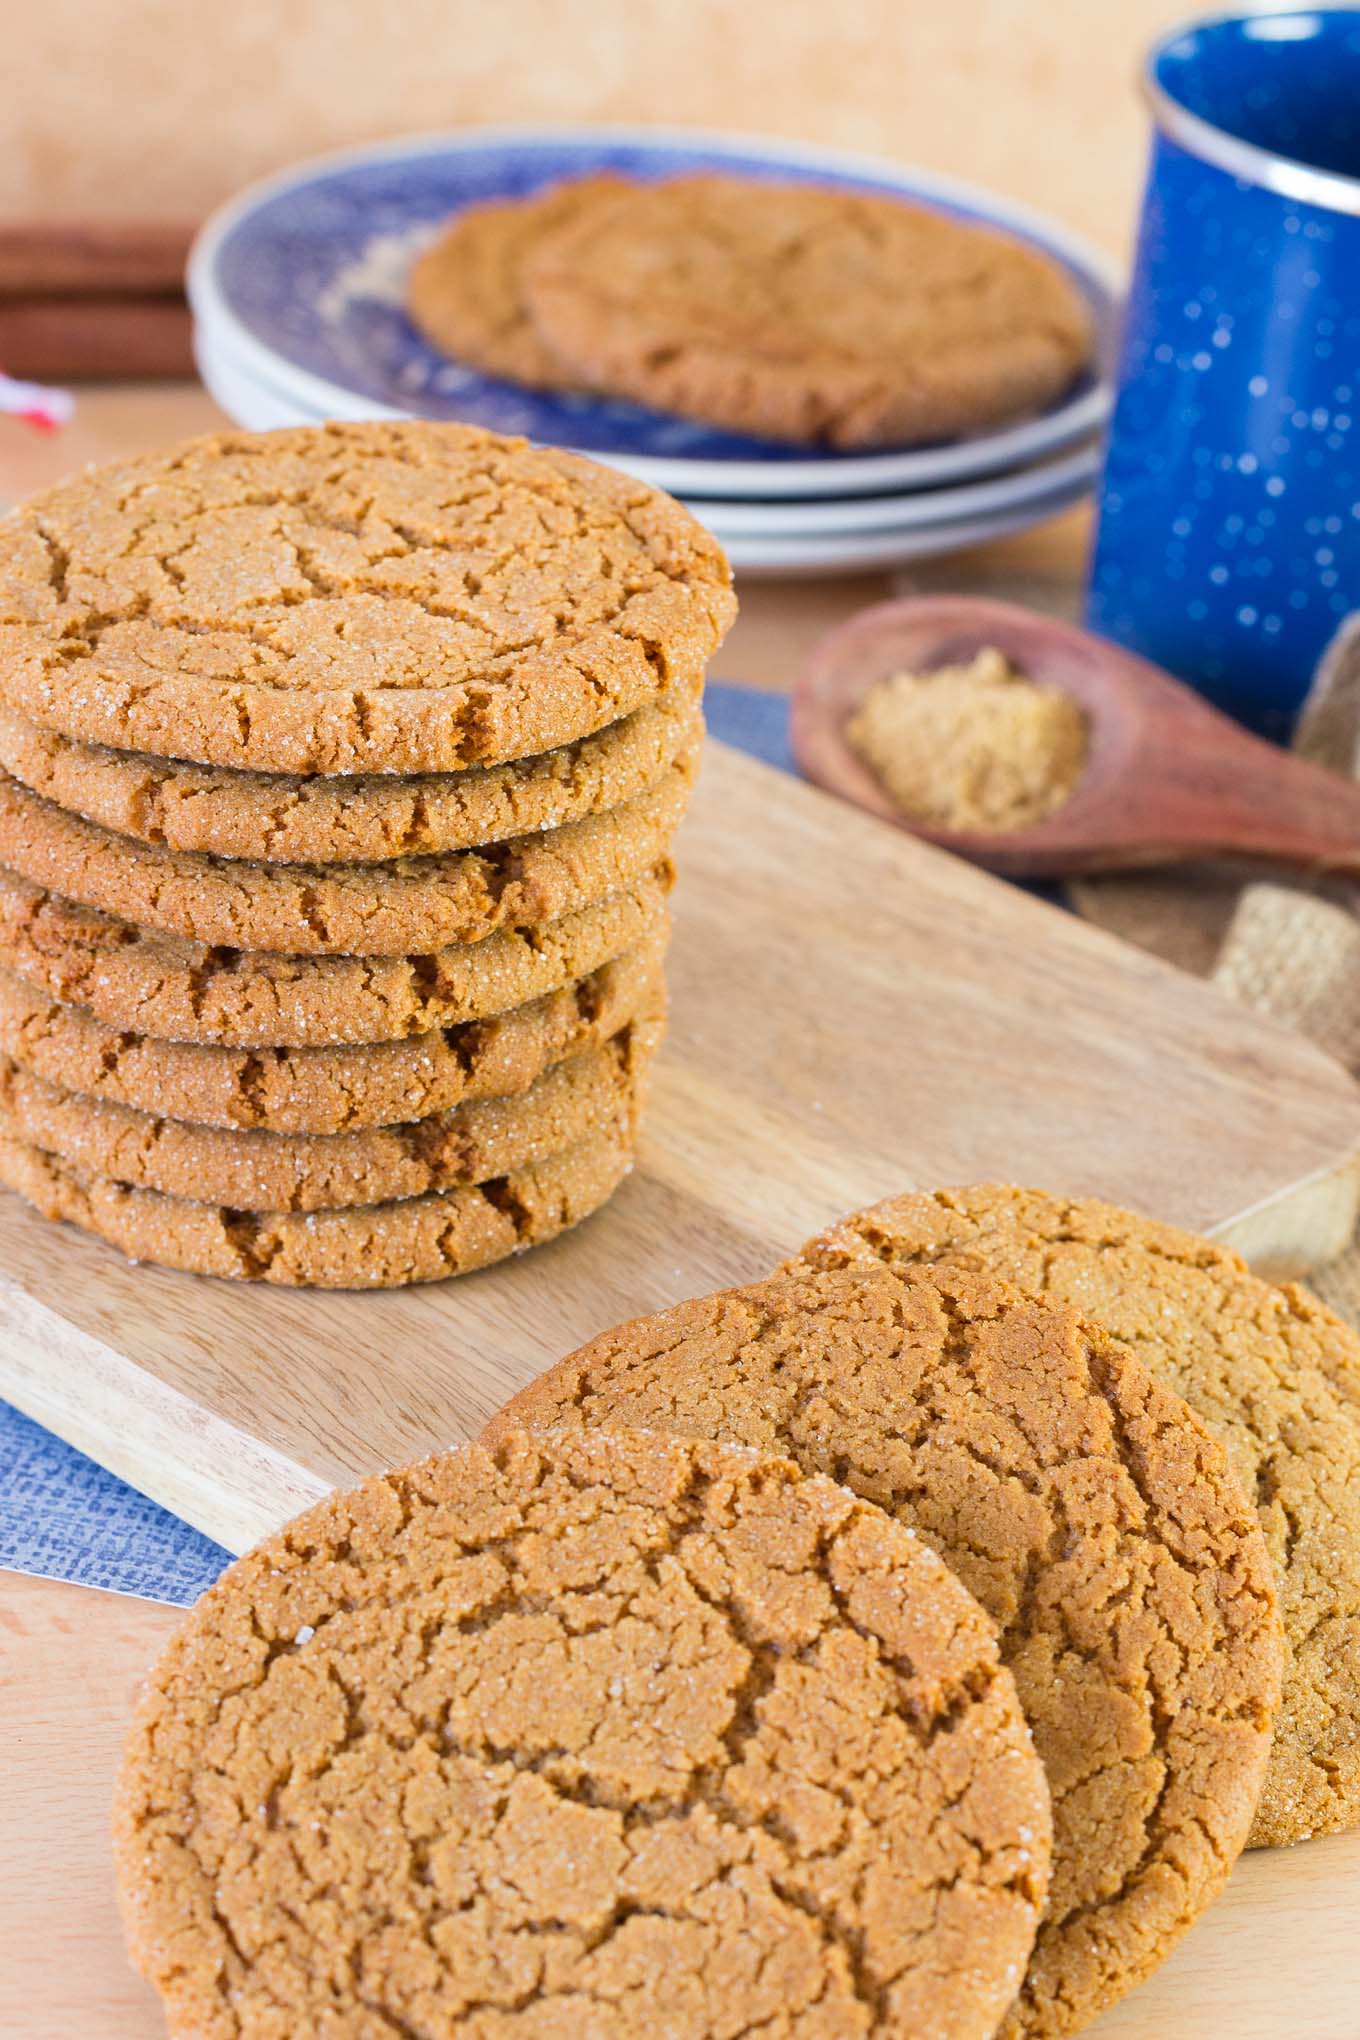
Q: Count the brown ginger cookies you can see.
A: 12